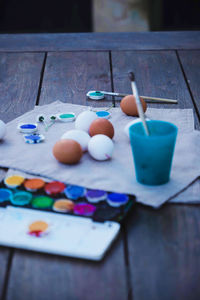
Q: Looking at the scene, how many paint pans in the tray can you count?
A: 11